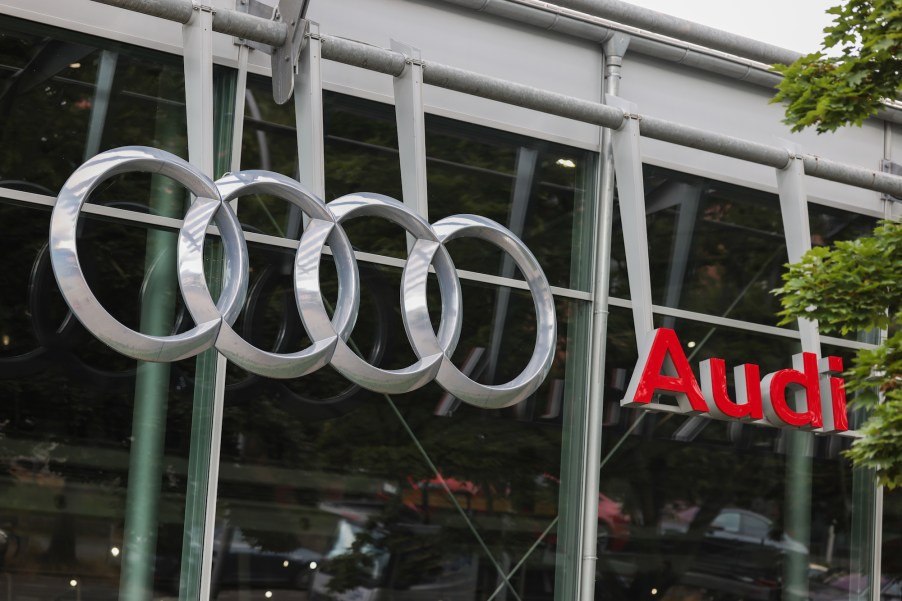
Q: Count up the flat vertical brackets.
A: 5